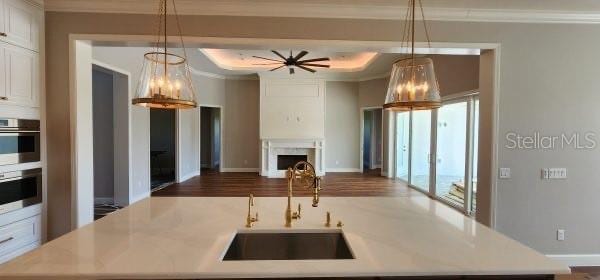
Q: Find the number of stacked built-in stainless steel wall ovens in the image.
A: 2